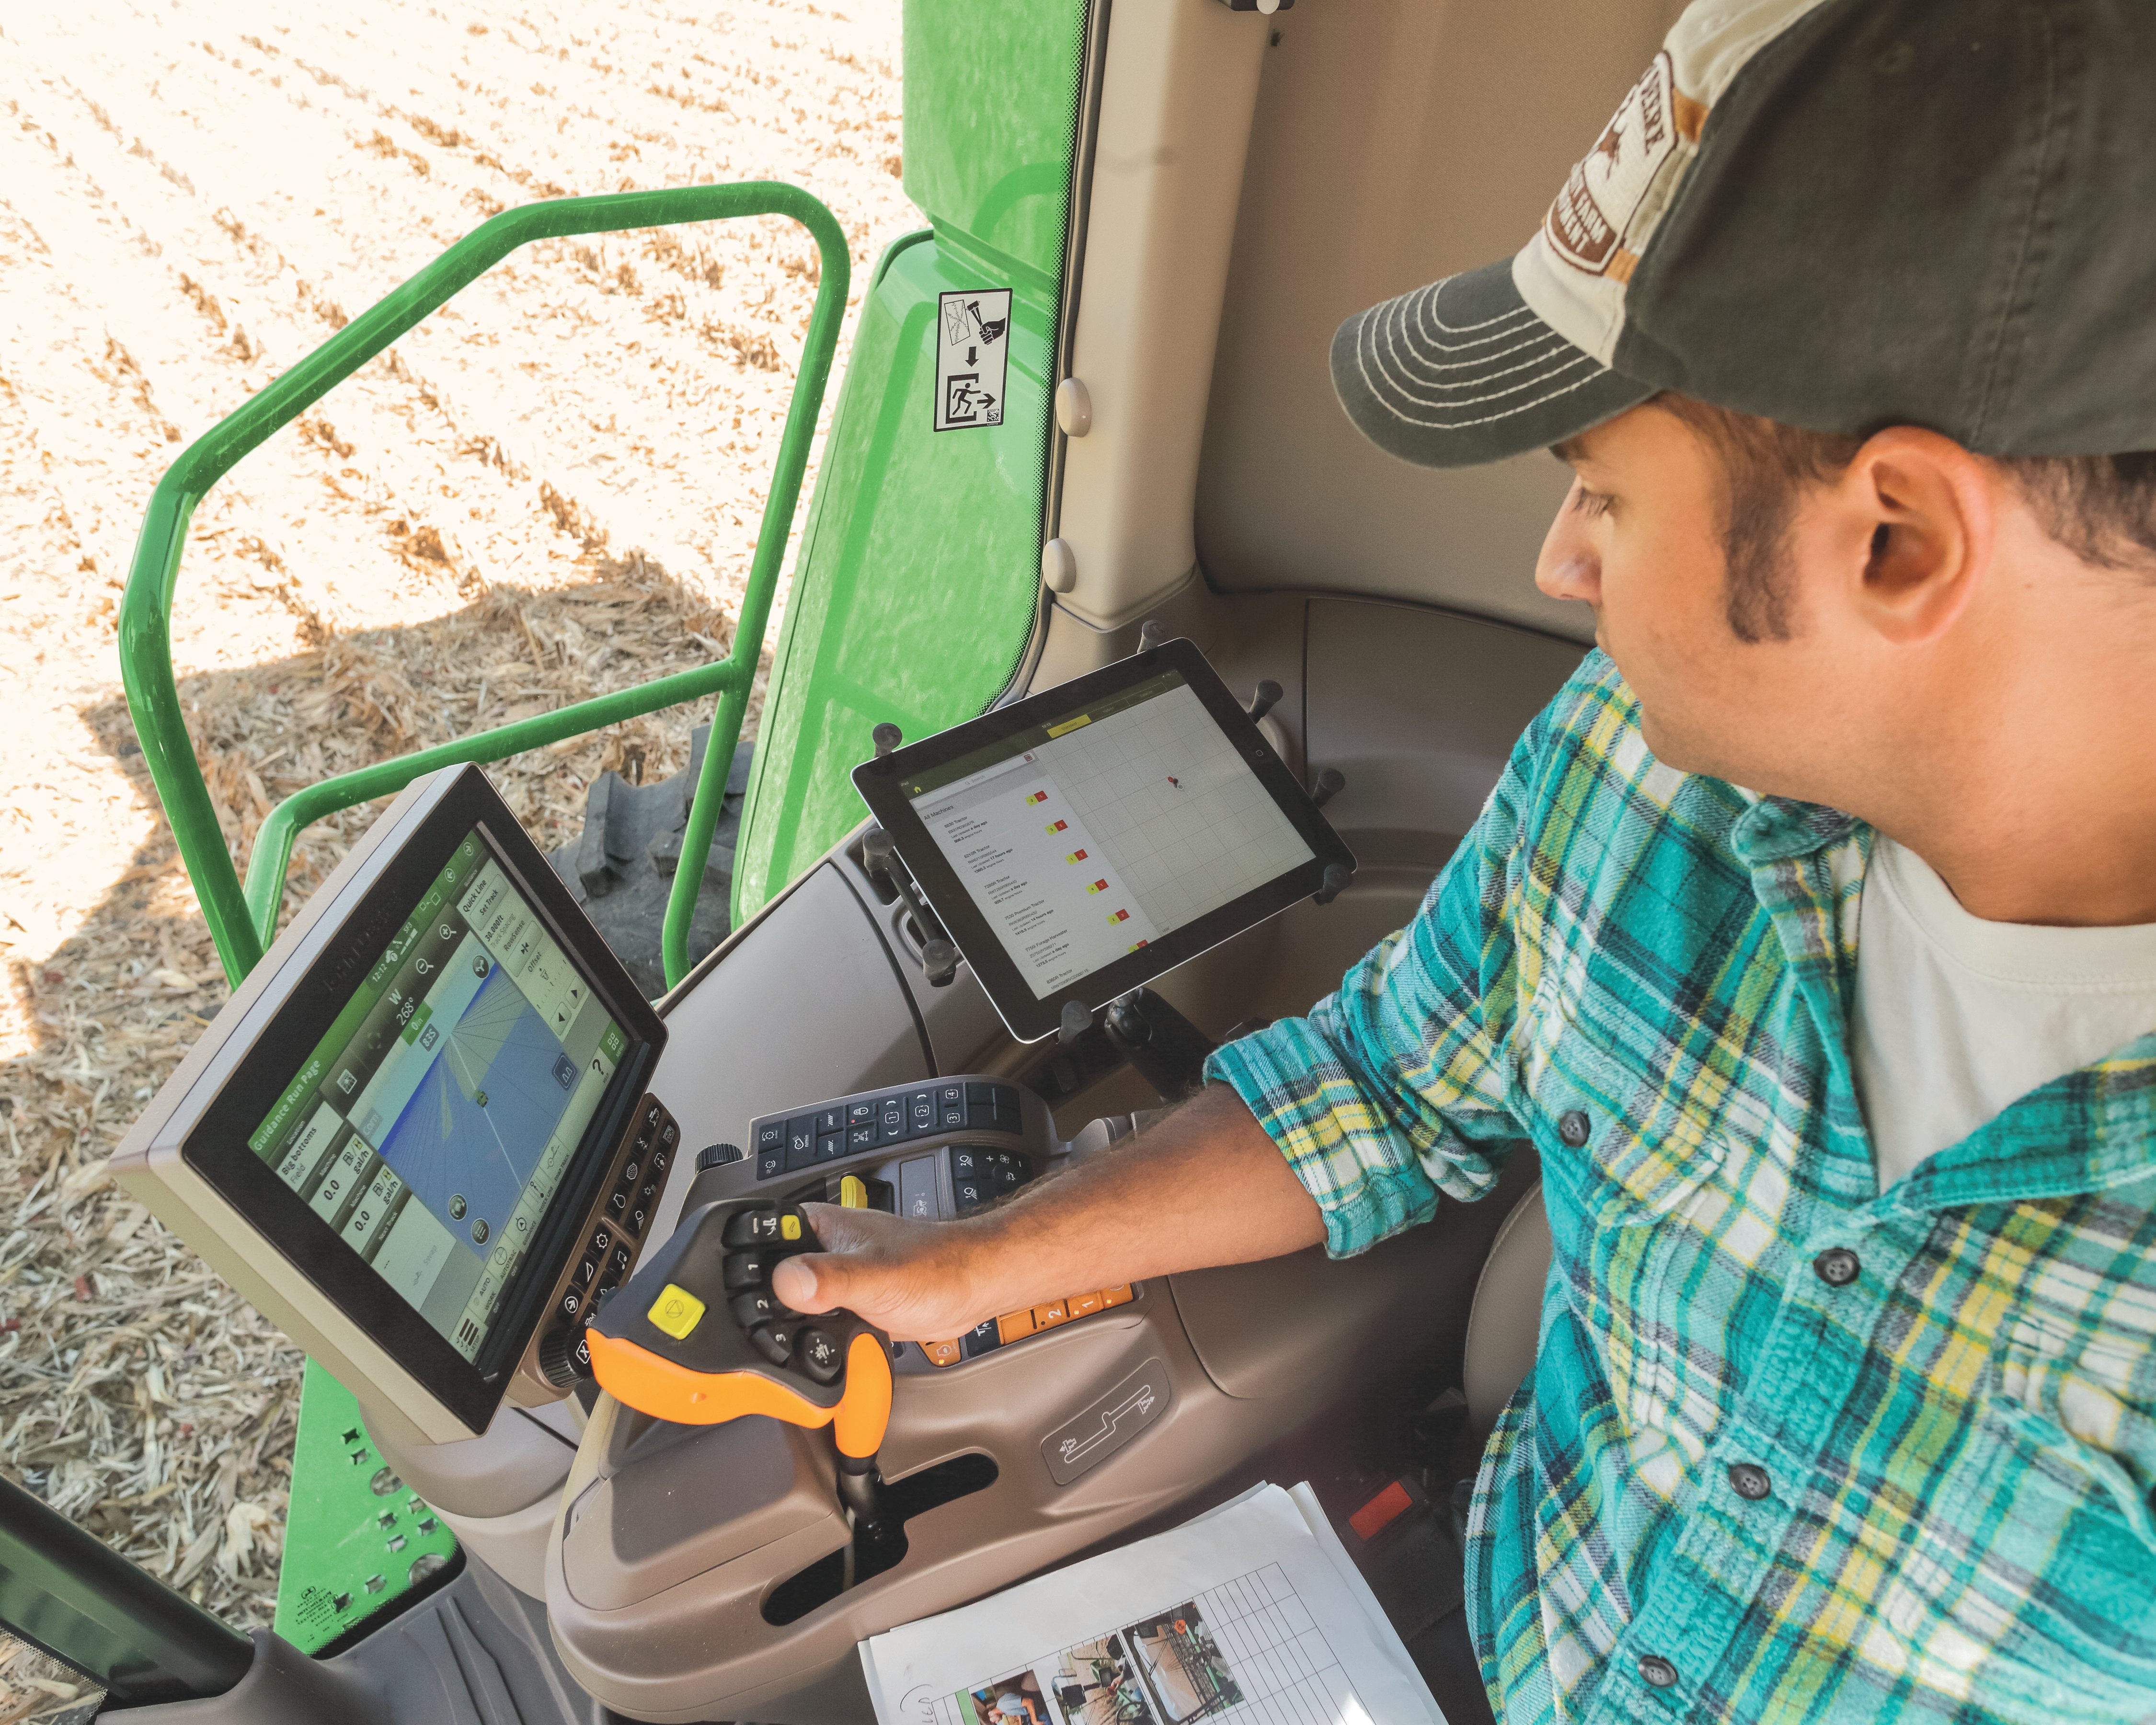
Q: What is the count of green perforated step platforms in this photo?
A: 1